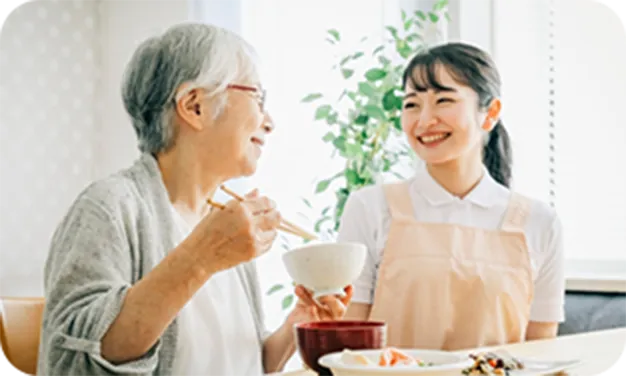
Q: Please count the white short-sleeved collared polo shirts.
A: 1